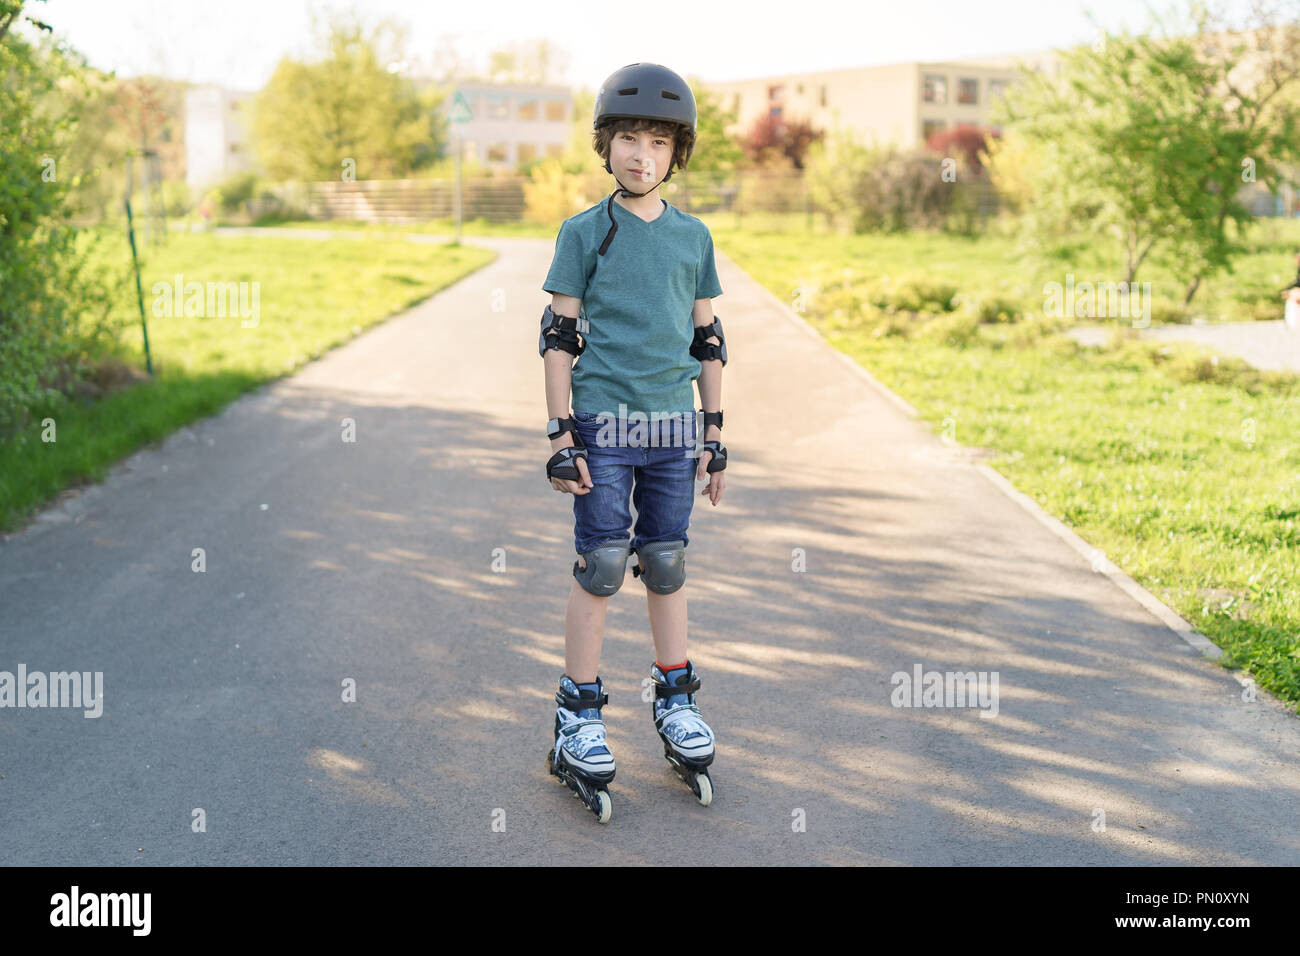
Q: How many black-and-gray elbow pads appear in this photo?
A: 2